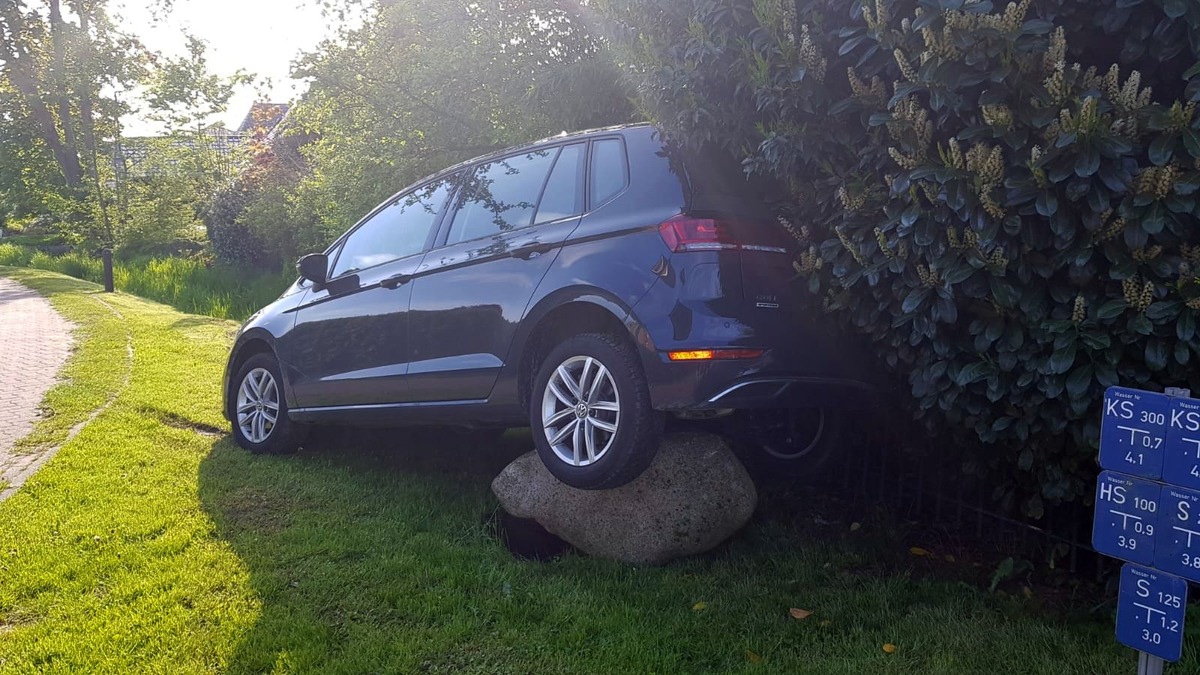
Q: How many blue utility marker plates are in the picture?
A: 5